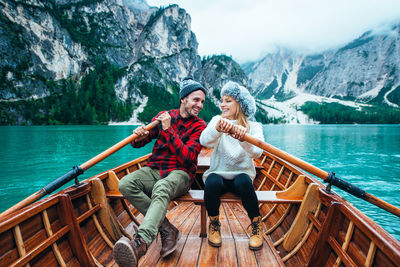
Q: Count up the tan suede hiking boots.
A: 2